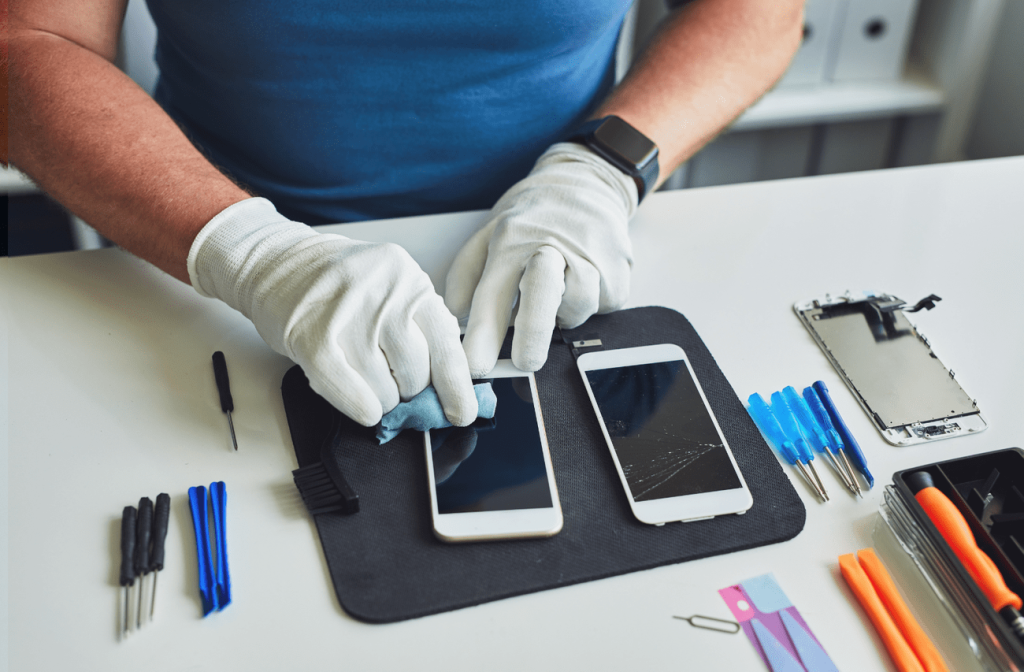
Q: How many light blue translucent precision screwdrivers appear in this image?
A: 4